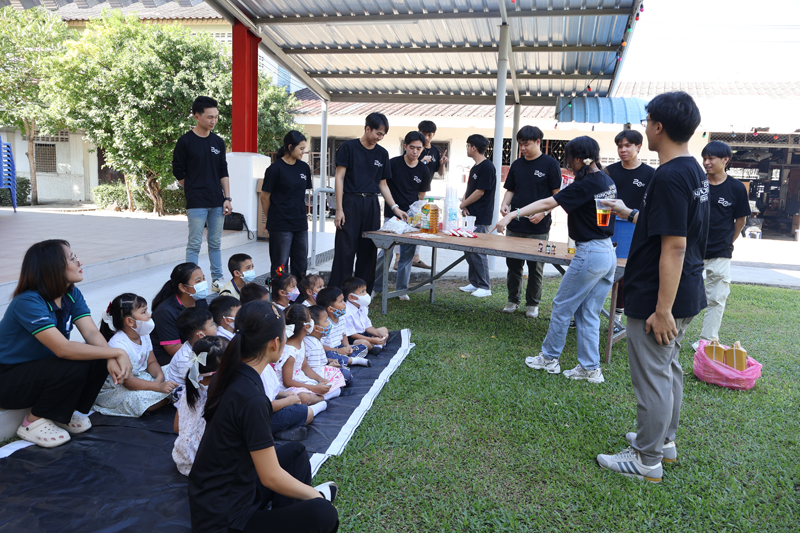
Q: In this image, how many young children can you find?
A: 13